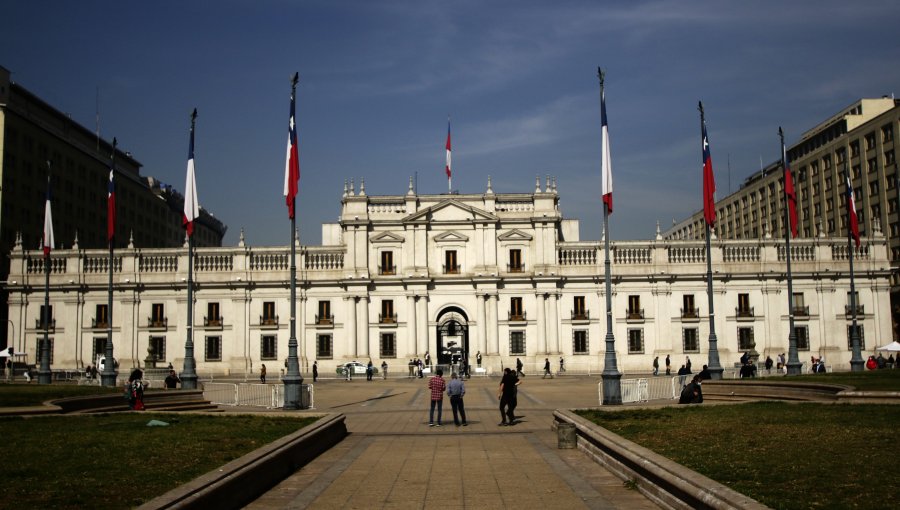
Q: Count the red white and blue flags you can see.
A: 9